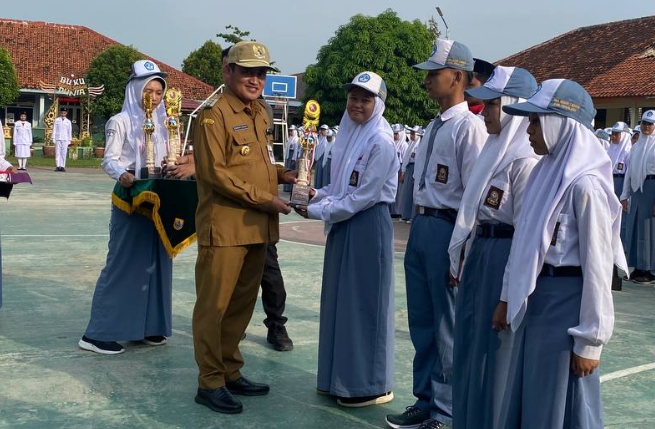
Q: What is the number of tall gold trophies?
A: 3